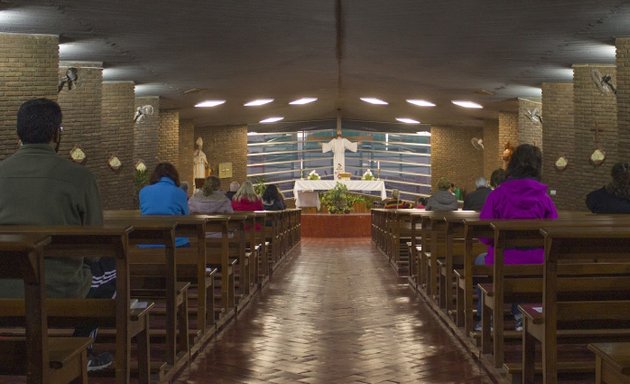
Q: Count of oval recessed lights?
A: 8